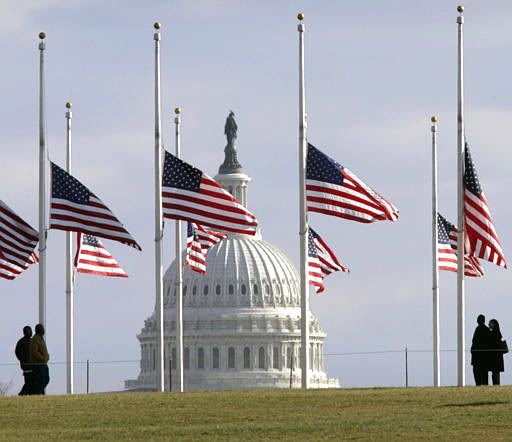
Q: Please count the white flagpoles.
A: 7